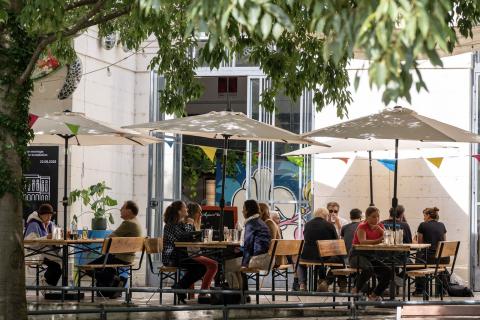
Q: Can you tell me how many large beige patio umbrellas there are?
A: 4